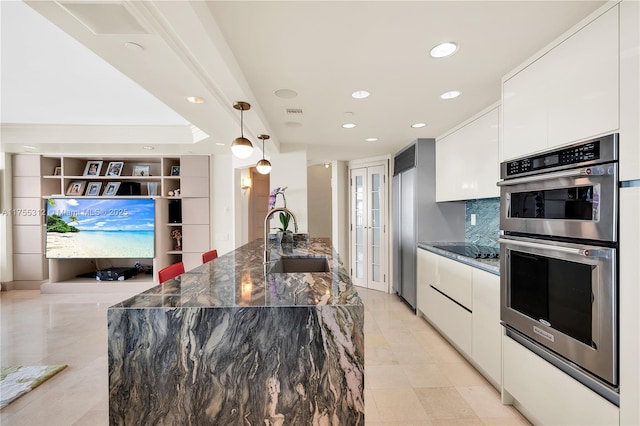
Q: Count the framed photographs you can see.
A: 8